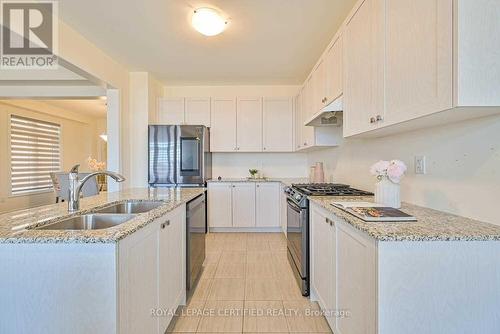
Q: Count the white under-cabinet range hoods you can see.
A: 1